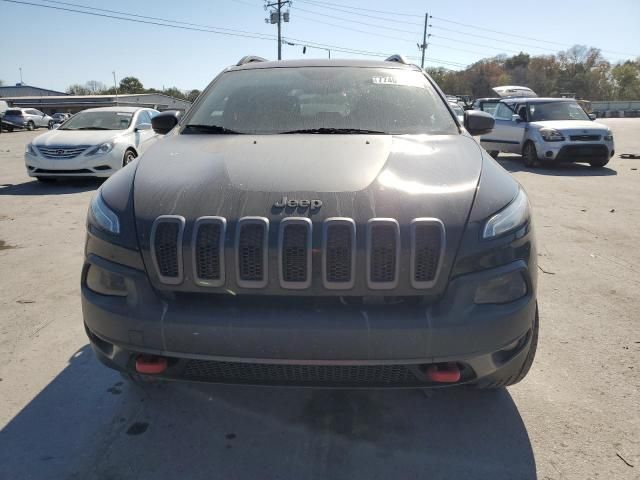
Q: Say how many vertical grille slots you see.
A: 7